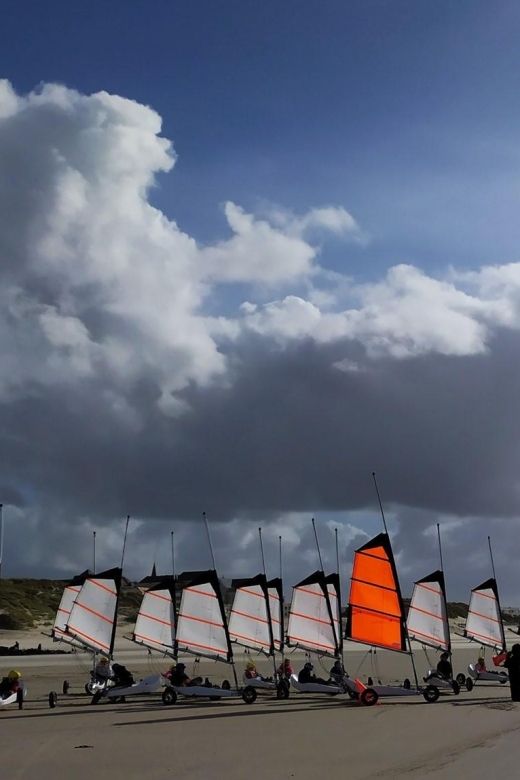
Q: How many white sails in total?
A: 10